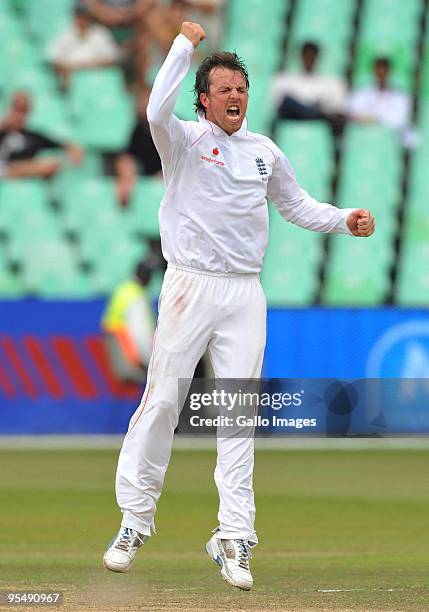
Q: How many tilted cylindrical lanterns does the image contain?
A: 0